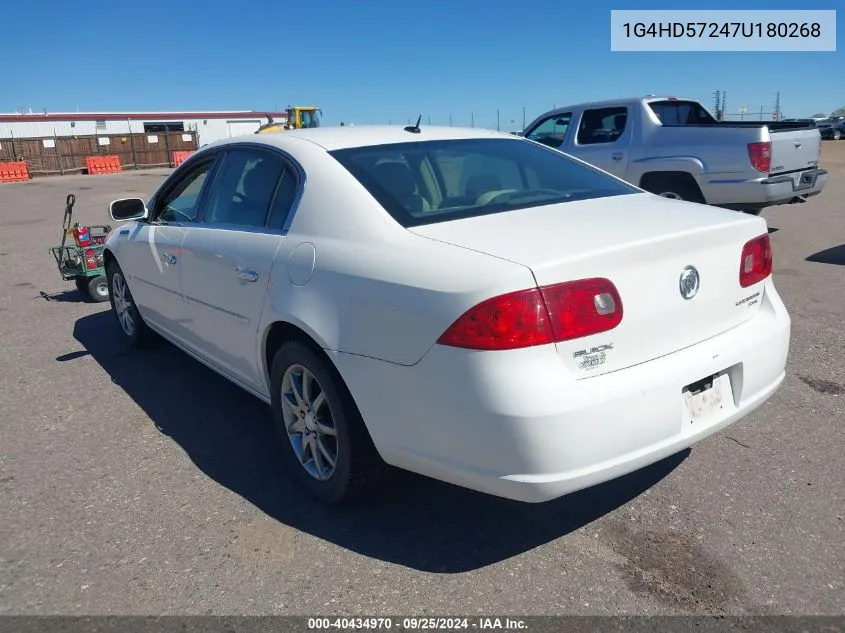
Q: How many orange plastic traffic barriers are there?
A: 3